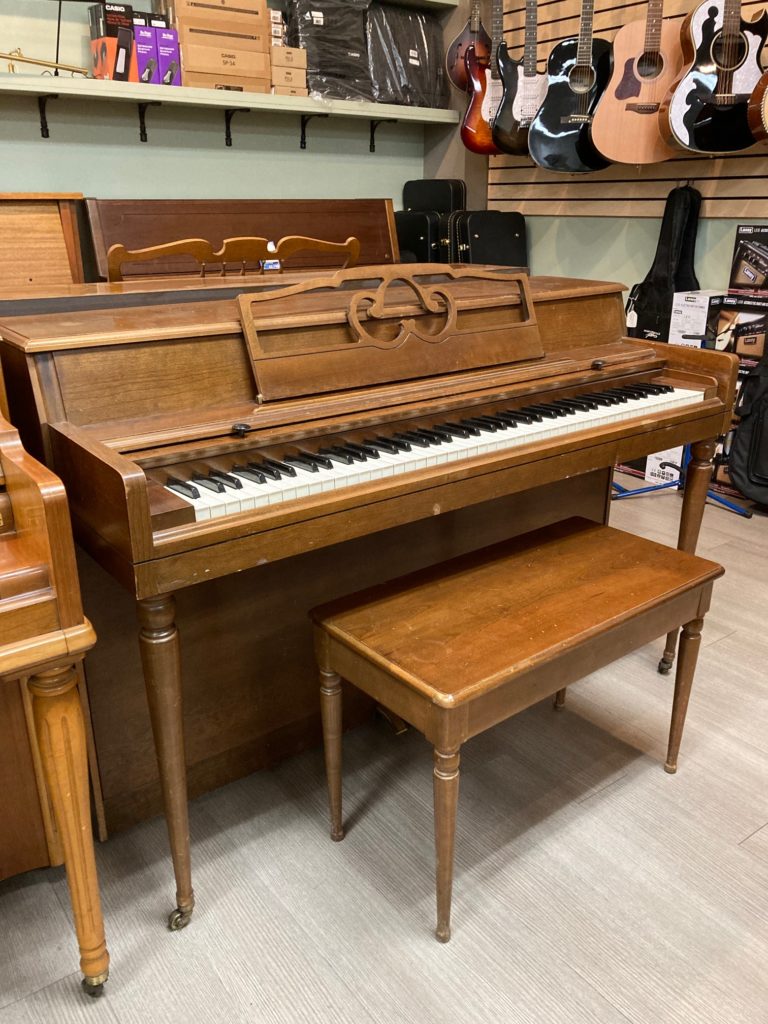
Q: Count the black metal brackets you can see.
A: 5